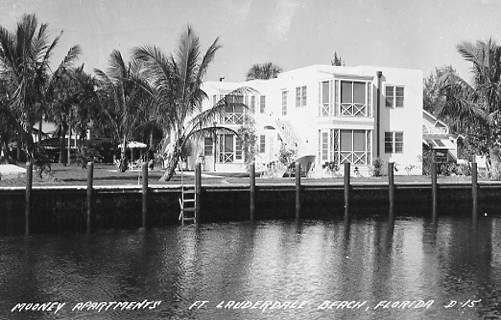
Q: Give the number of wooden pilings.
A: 10